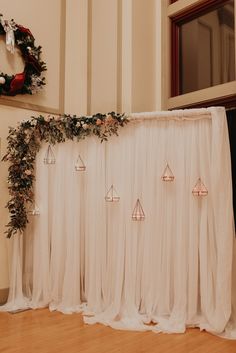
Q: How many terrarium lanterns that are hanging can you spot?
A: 7